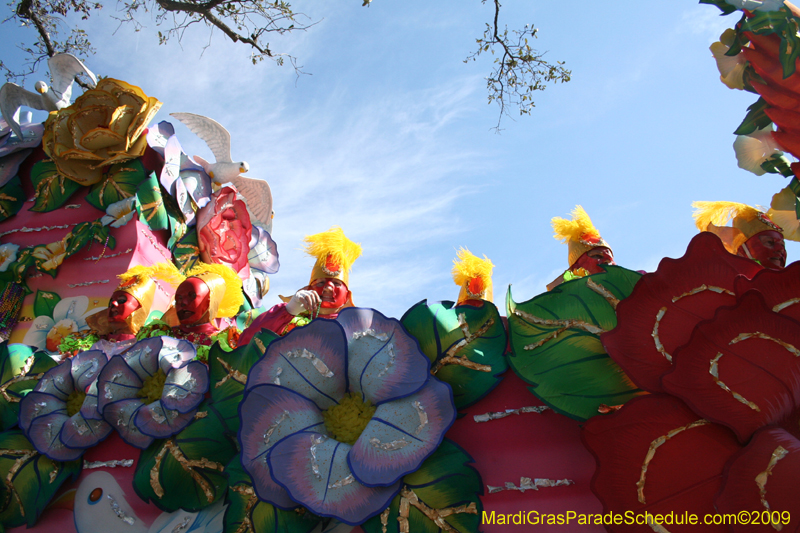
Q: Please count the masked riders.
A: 6